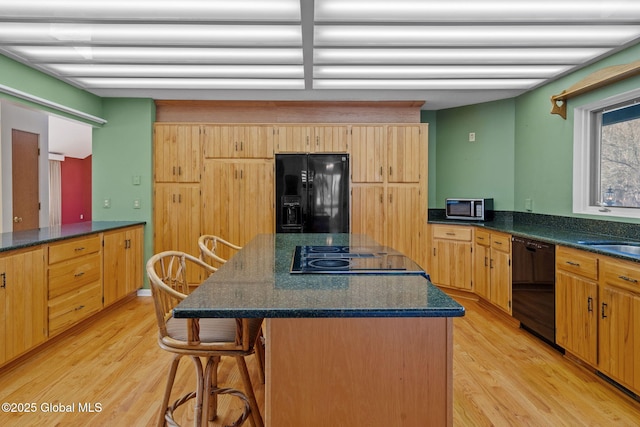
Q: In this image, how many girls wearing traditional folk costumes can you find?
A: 0